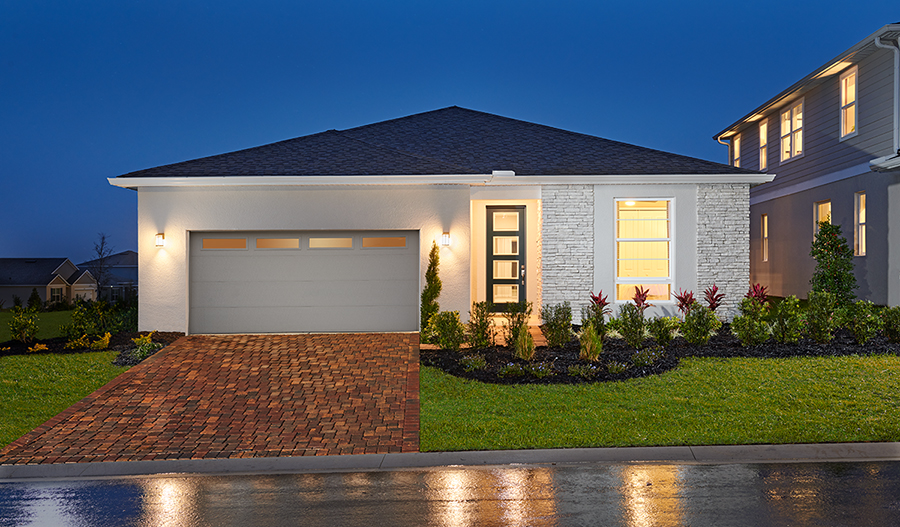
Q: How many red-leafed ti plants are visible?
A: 5